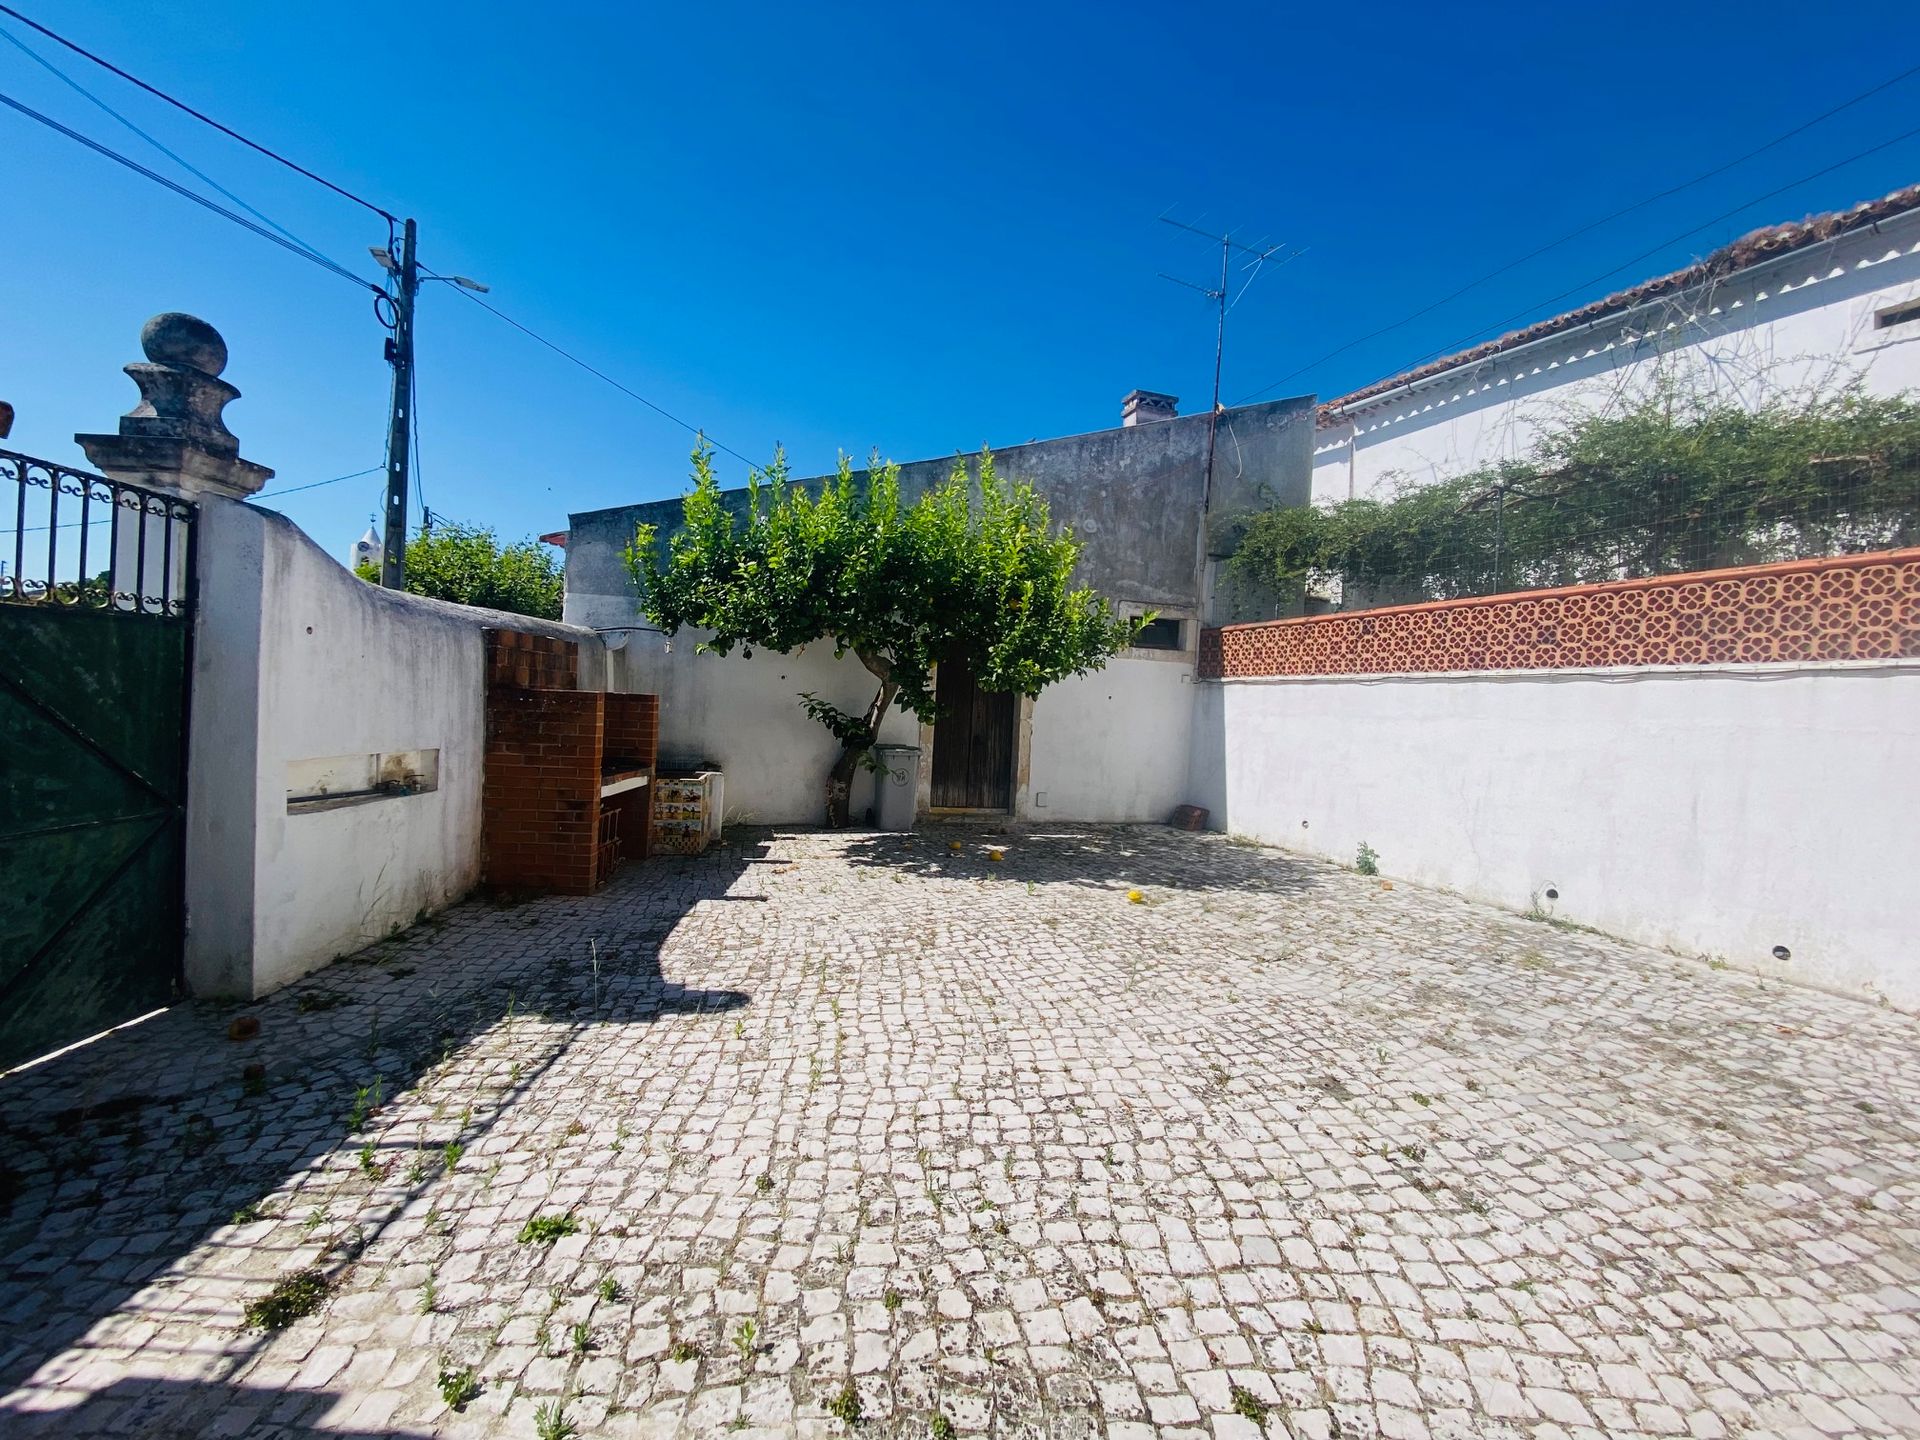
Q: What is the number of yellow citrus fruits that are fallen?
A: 3